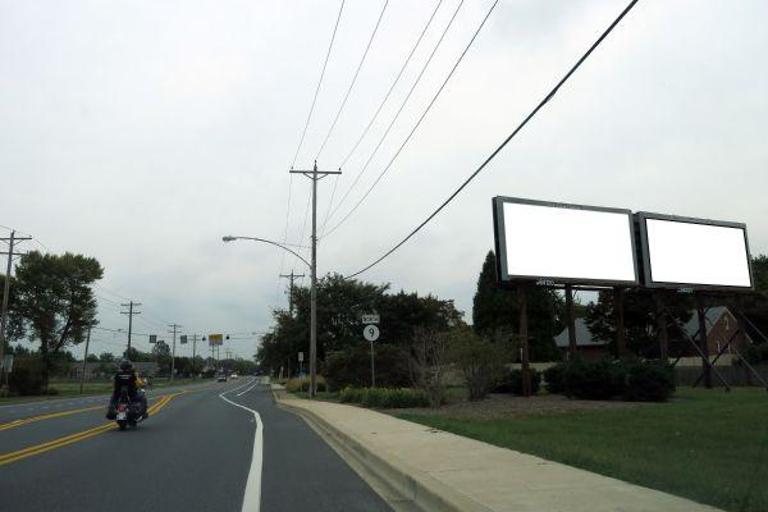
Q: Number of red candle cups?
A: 0